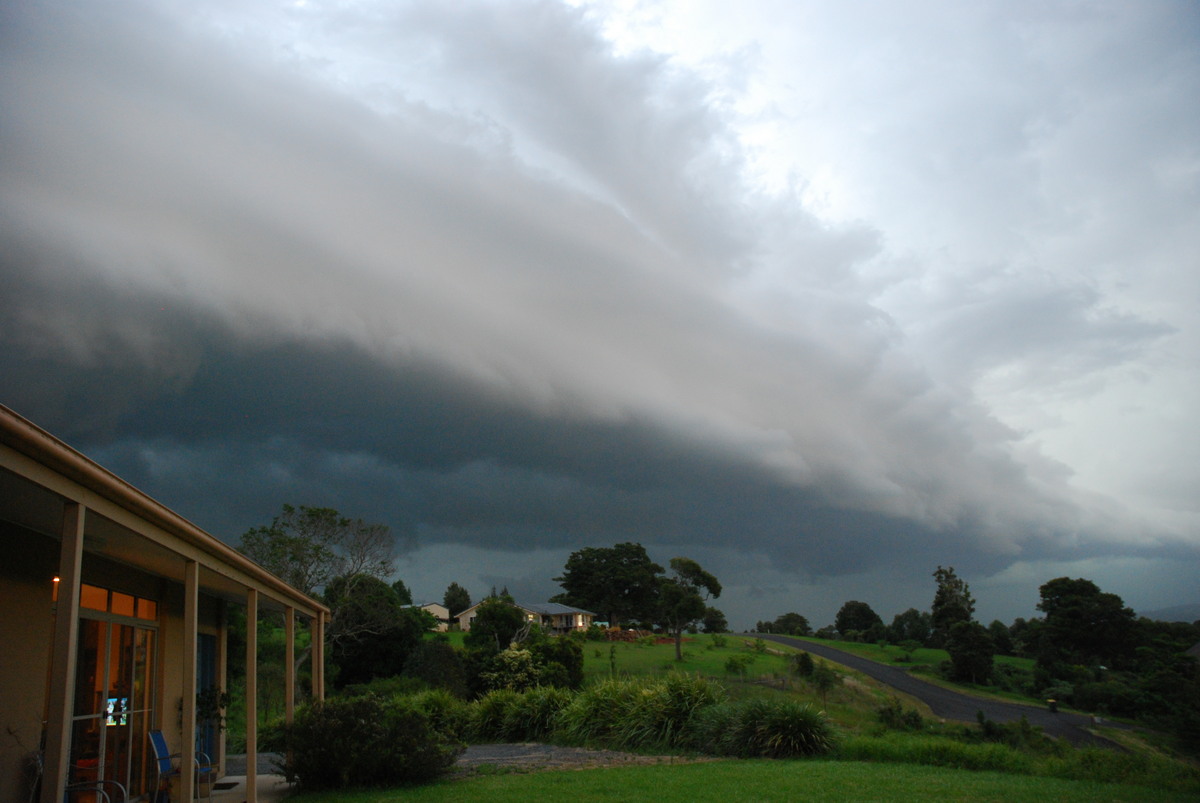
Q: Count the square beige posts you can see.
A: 5